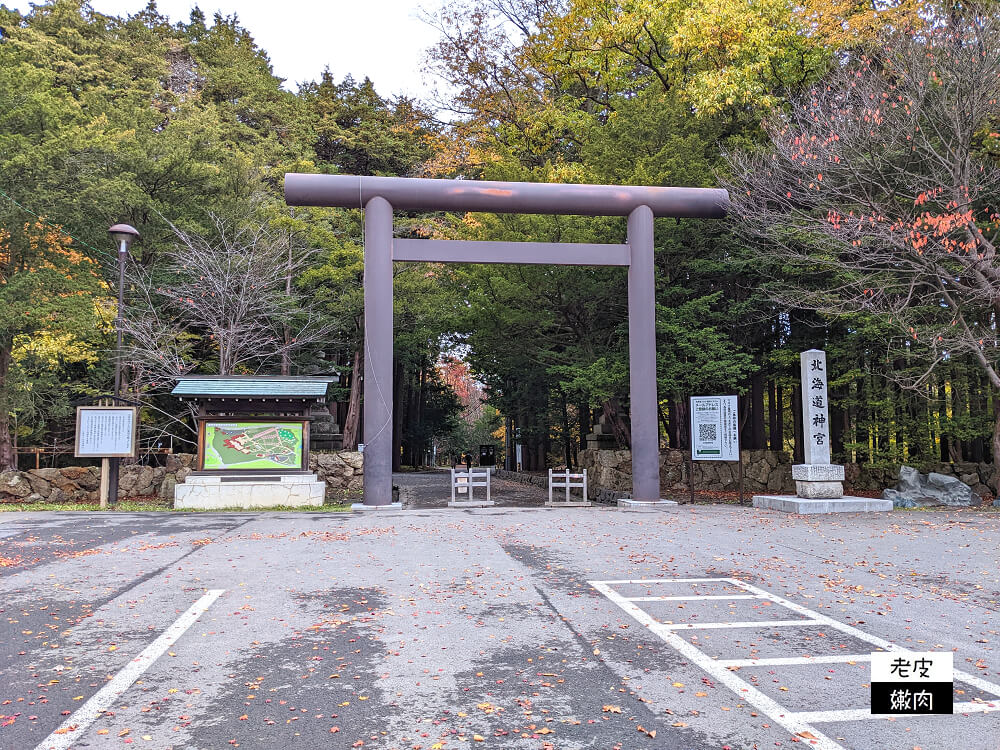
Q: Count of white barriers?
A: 2